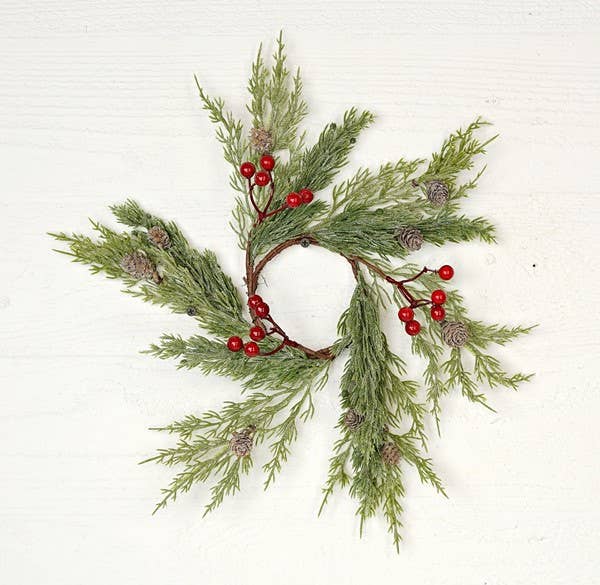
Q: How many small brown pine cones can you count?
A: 9